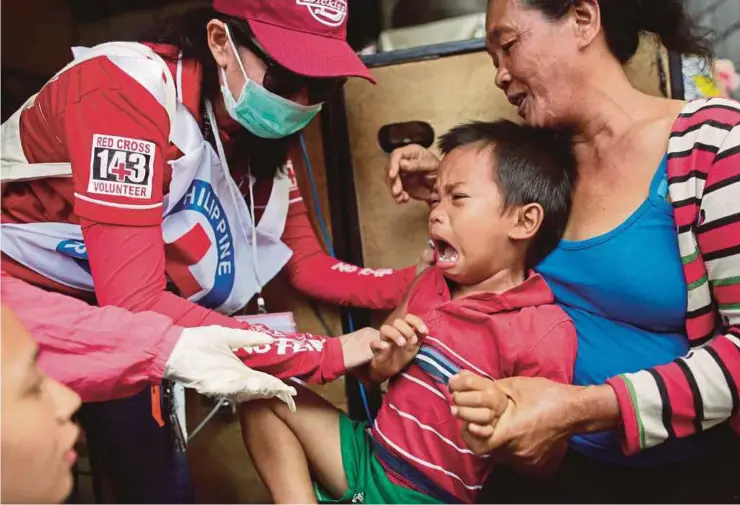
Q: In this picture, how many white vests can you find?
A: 1